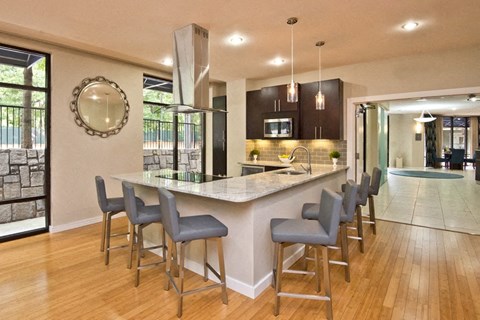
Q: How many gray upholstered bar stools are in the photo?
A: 7